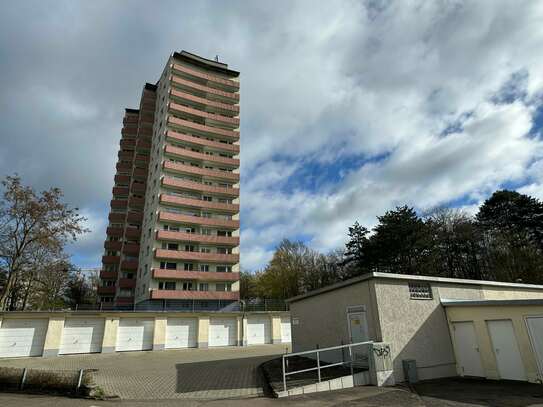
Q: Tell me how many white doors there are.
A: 11